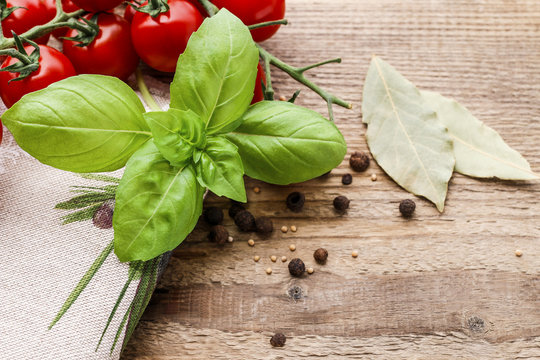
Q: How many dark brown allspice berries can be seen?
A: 13